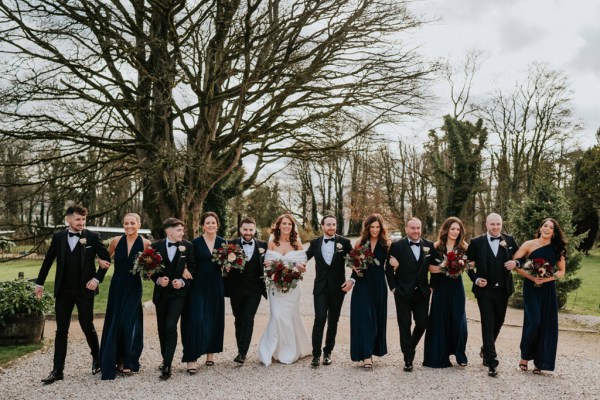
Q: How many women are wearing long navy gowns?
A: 5